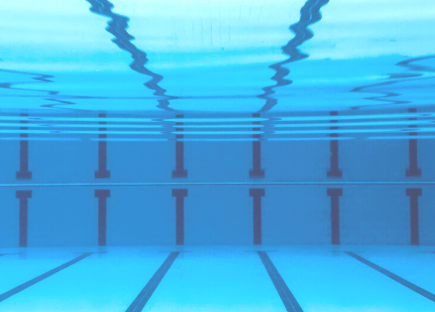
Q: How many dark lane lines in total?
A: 4